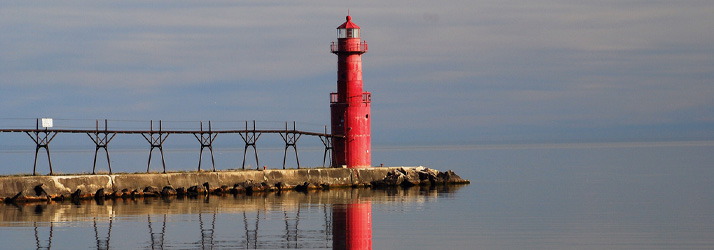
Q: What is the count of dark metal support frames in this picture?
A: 7